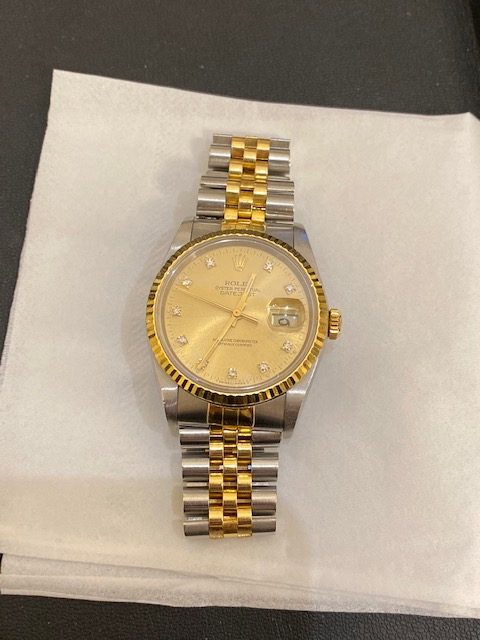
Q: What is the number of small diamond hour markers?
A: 10